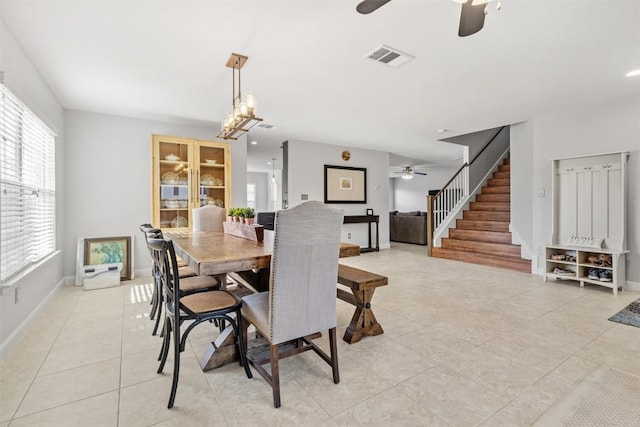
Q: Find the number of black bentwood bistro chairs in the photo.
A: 4